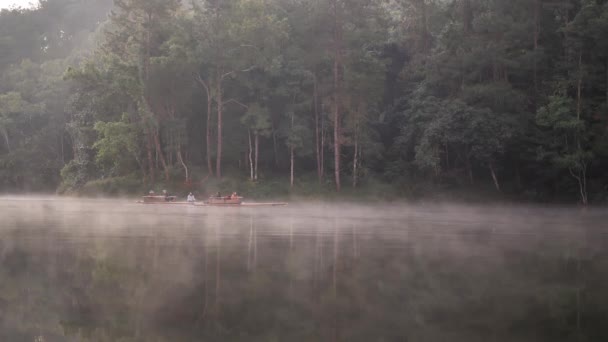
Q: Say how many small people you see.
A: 5